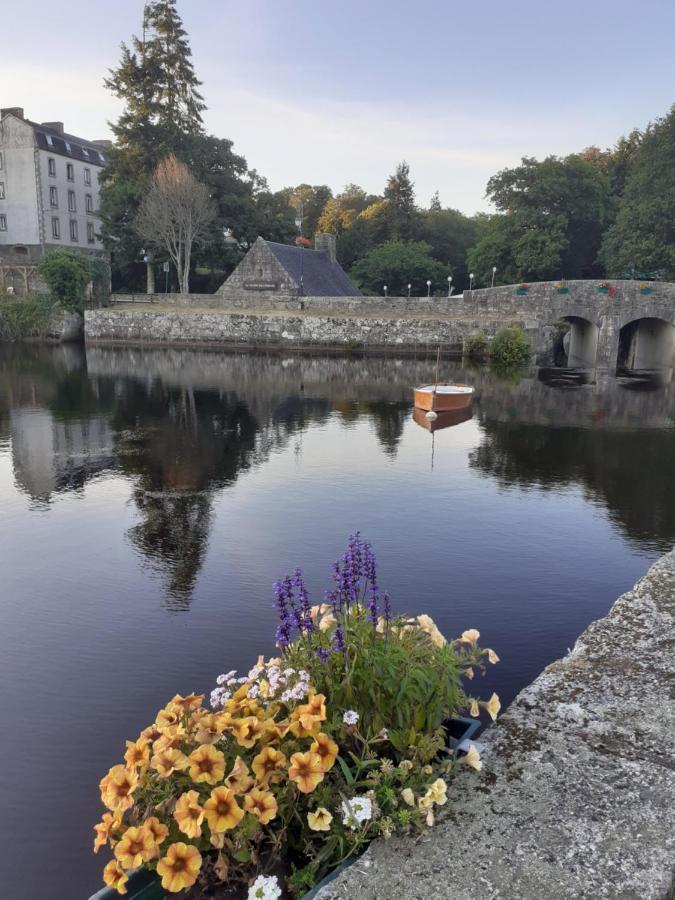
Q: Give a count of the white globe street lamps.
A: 6